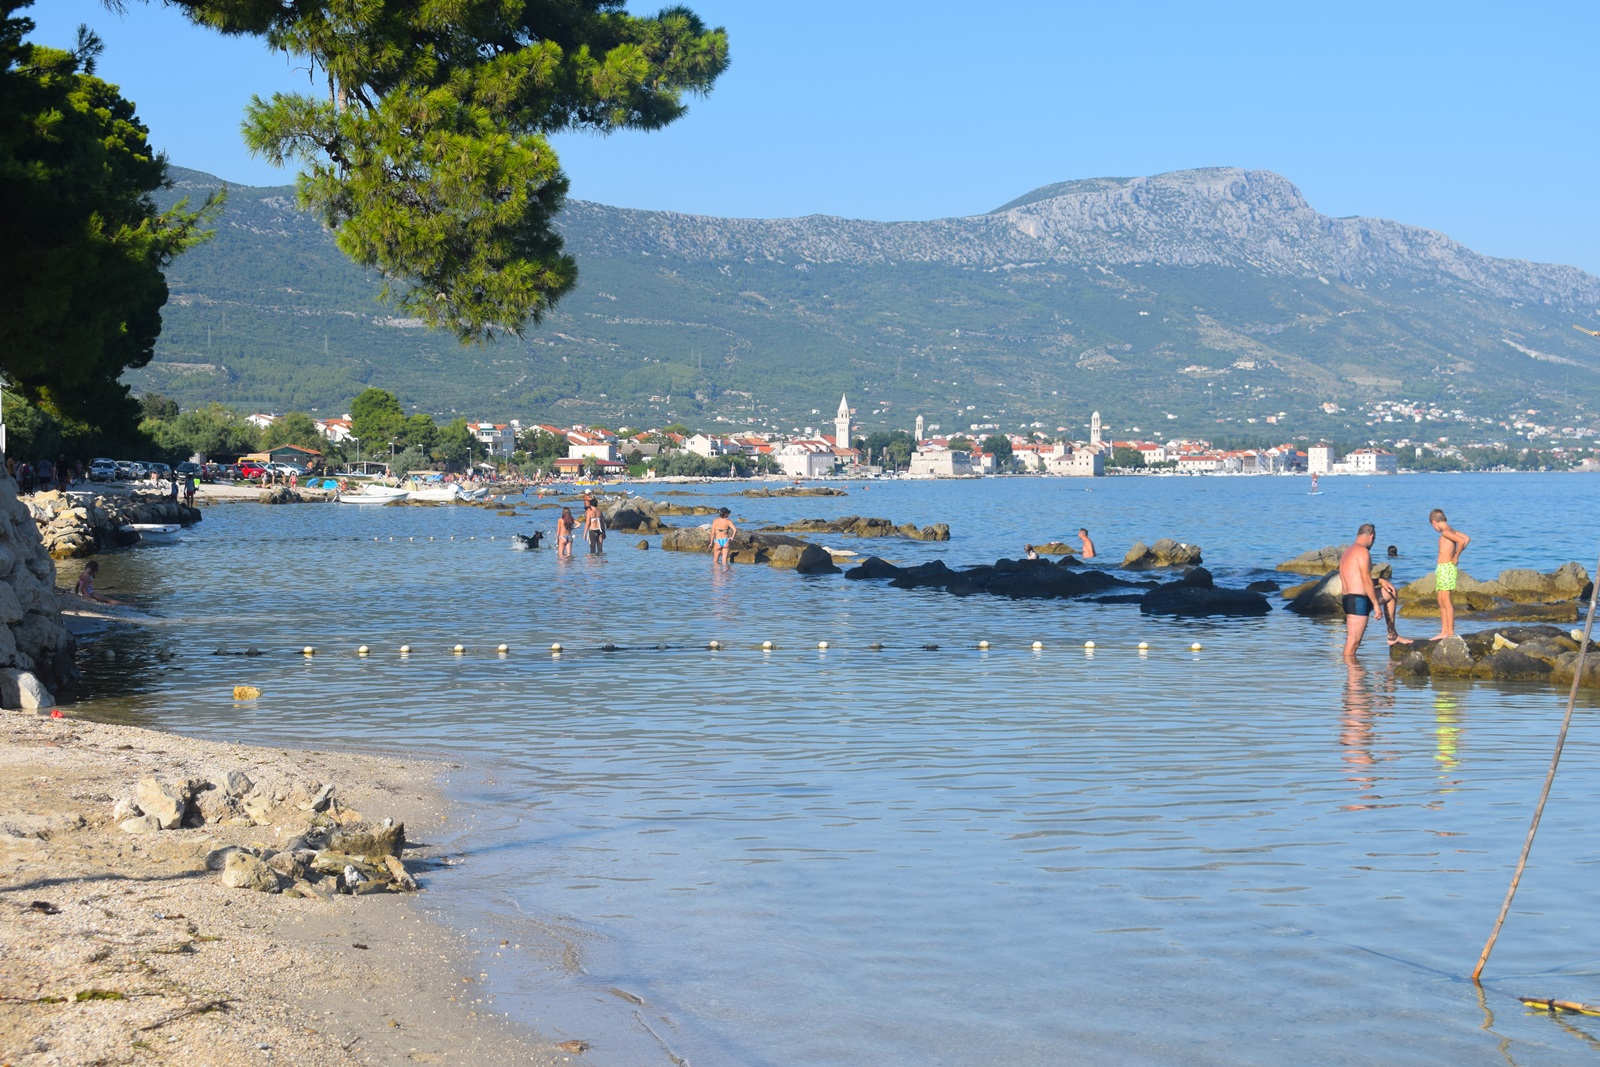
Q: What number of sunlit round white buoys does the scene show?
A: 14